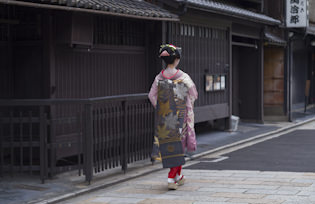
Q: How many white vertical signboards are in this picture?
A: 1